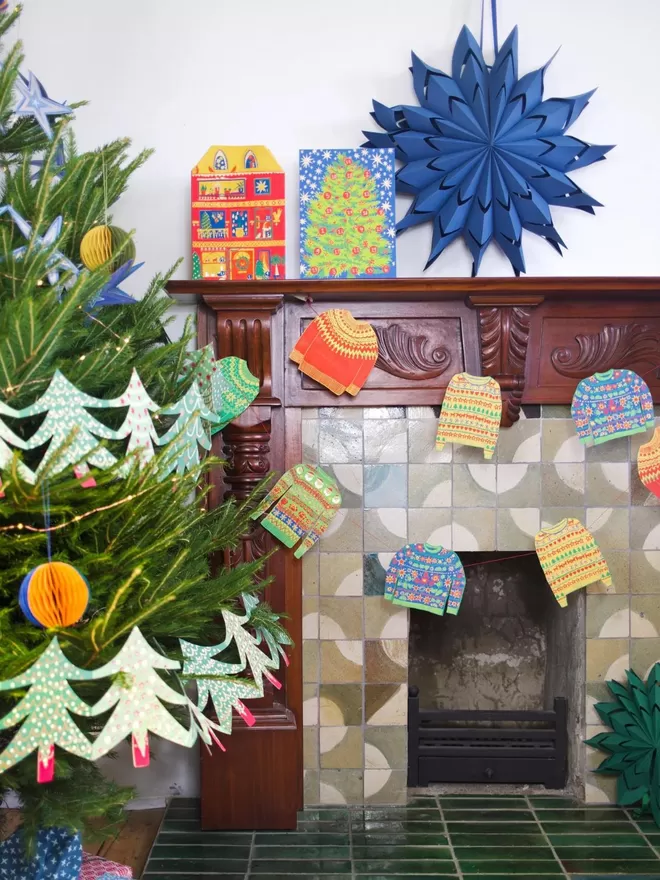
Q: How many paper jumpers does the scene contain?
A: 8